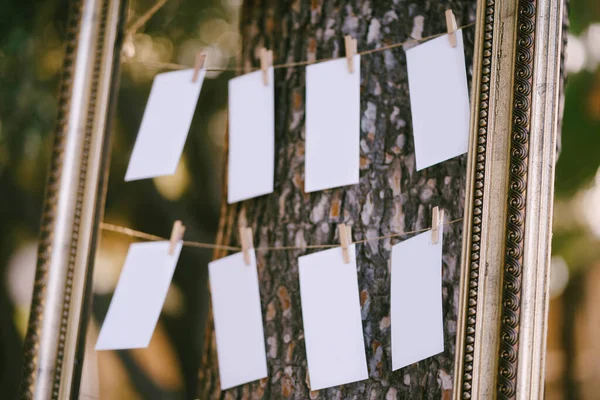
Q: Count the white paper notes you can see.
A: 8